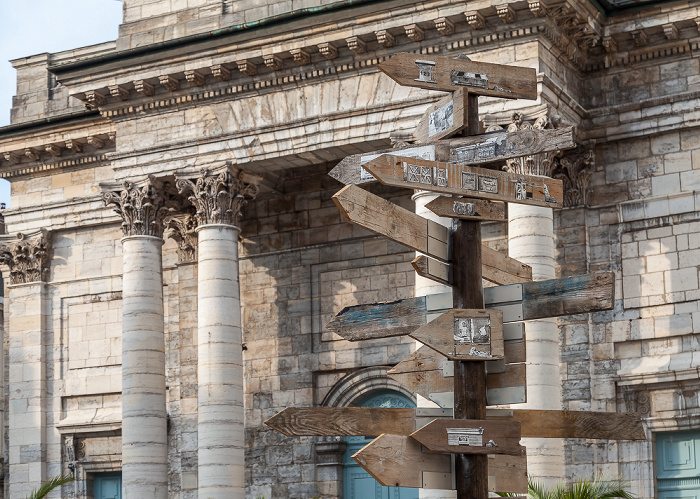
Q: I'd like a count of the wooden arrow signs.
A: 13